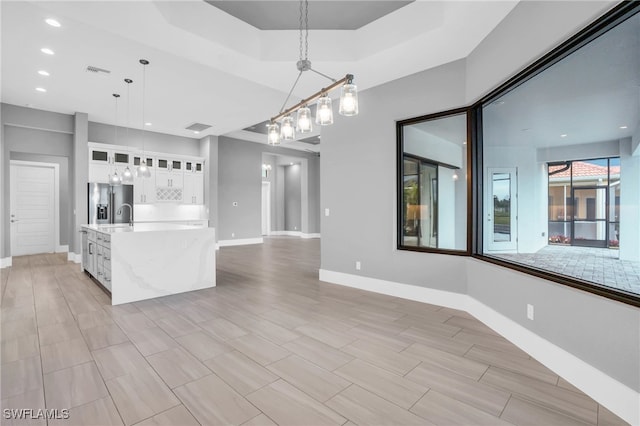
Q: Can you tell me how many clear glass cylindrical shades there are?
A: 5